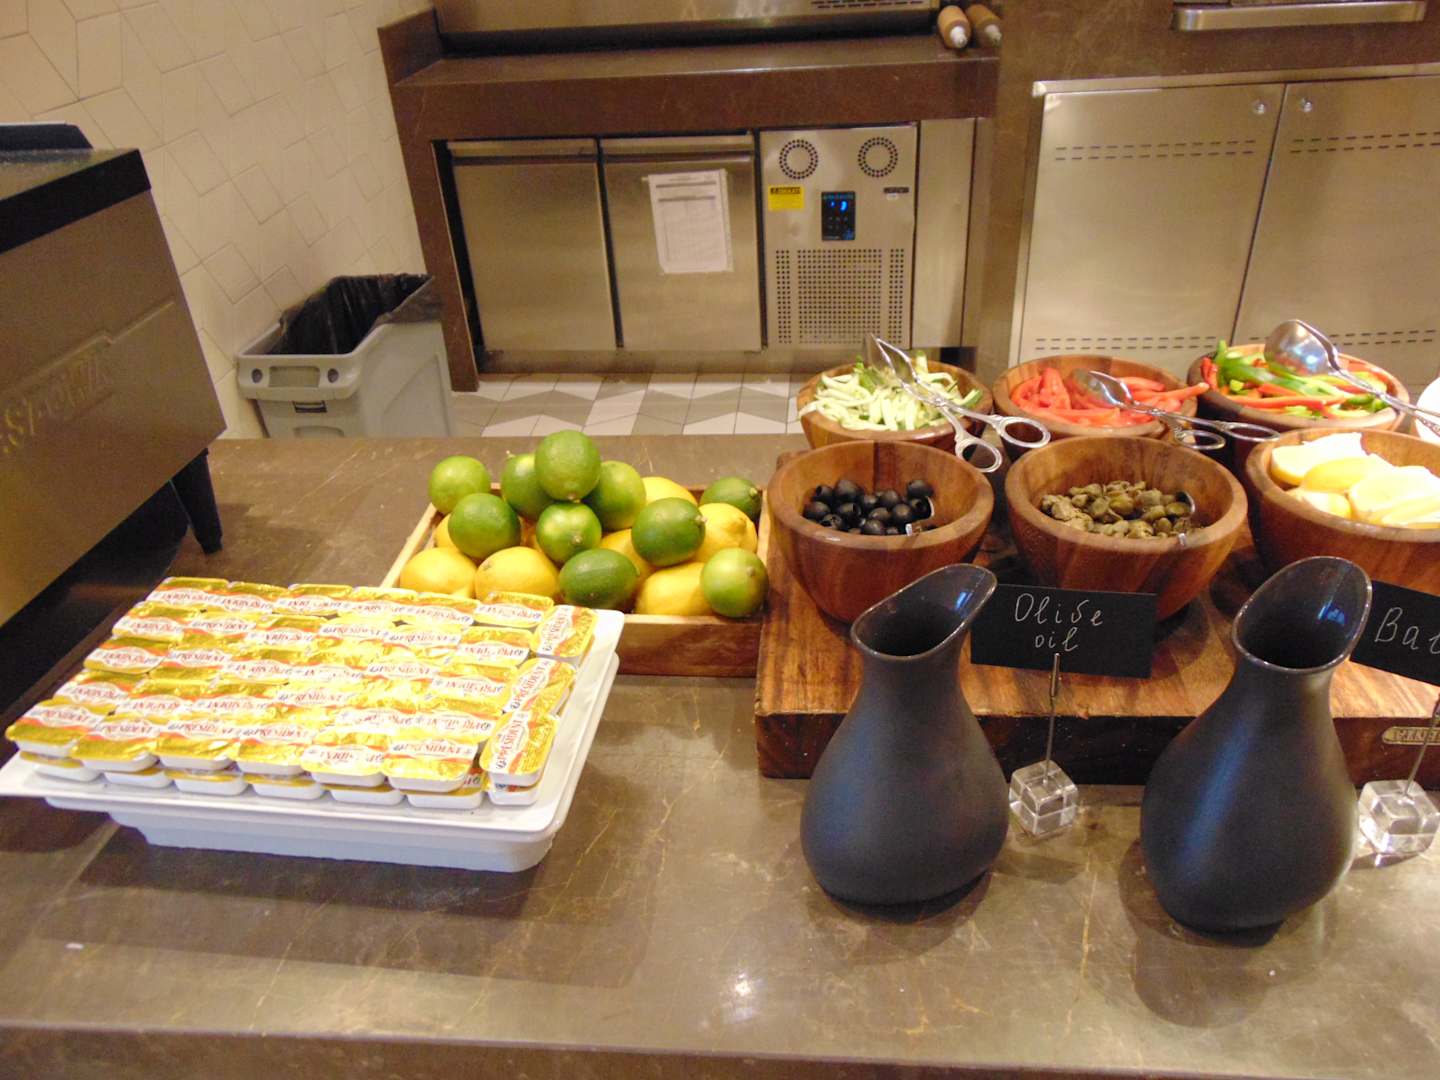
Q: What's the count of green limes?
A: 10